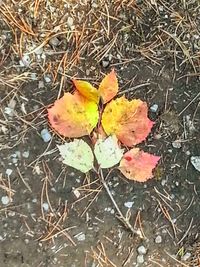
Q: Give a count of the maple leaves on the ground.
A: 7